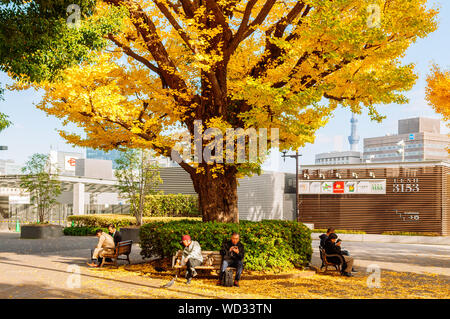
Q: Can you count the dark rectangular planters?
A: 2